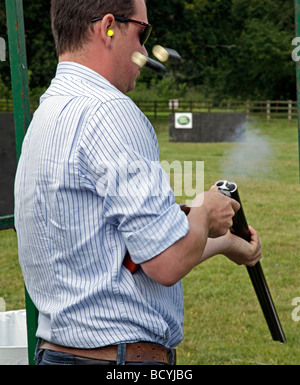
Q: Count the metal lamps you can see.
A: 0